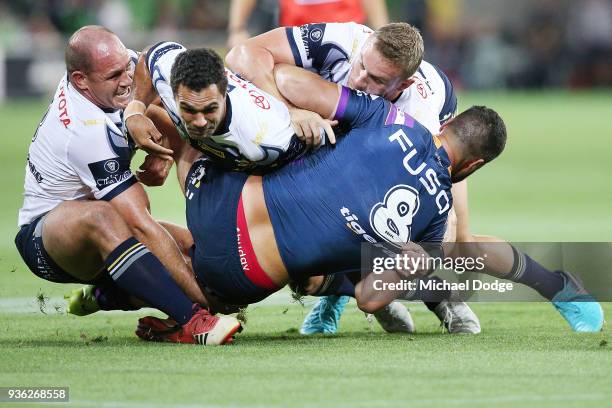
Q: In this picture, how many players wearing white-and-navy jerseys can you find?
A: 3